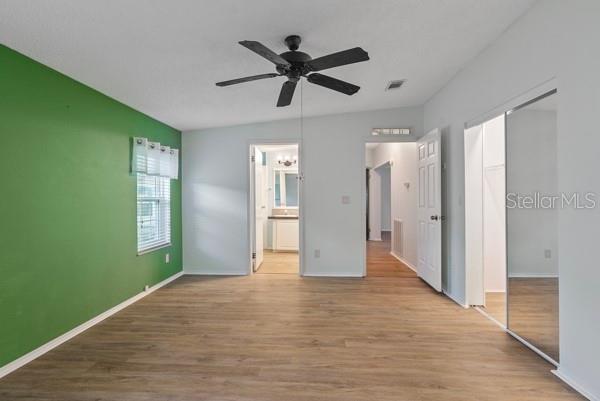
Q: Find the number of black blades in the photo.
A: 5